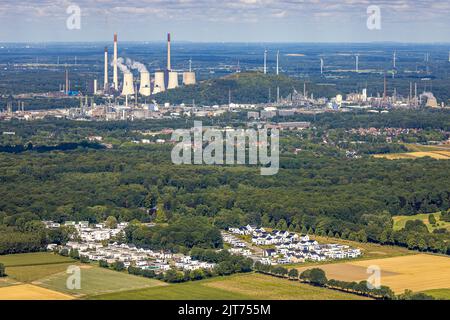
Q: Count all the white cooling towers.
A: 5